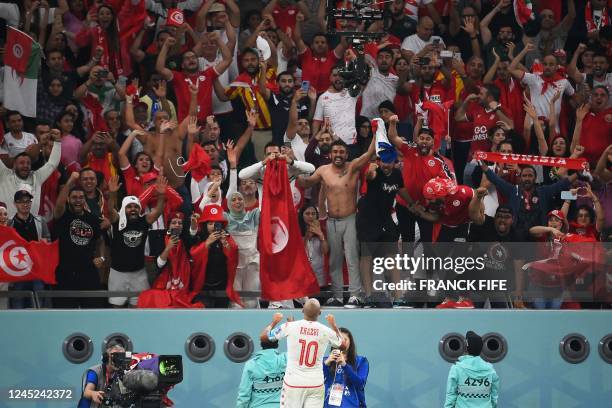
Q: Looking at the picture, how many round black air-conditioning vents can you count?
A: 8